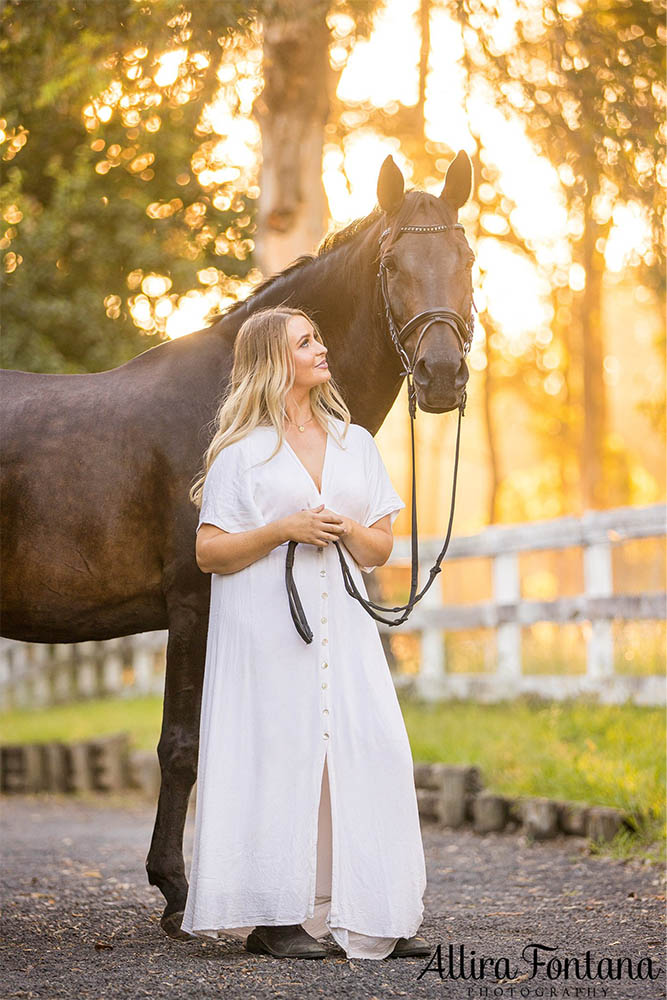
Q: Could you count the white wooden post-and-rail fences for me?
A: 1